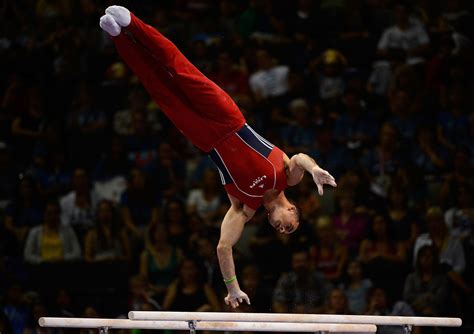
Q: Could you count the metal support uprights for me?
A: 4